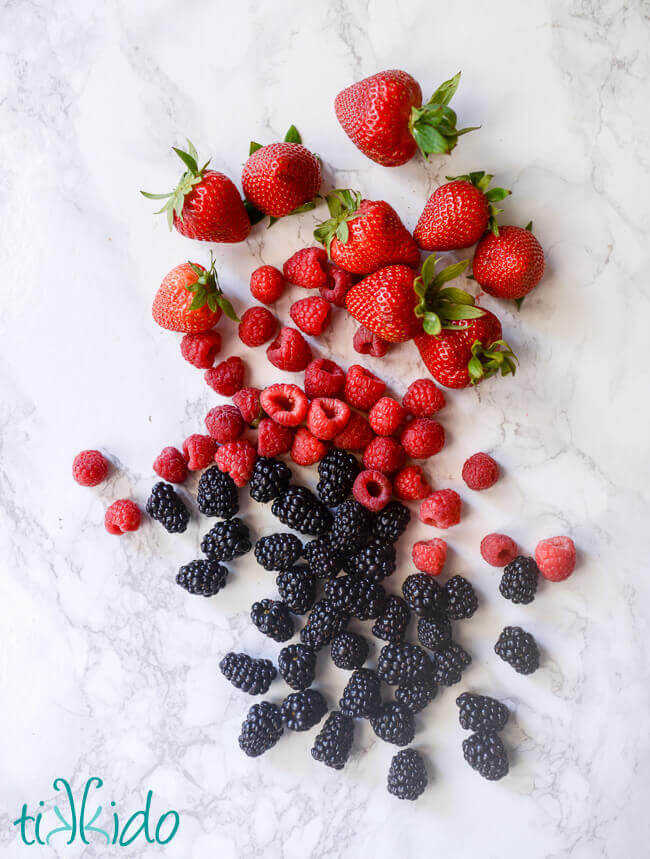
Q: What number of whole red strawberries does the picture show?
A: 9